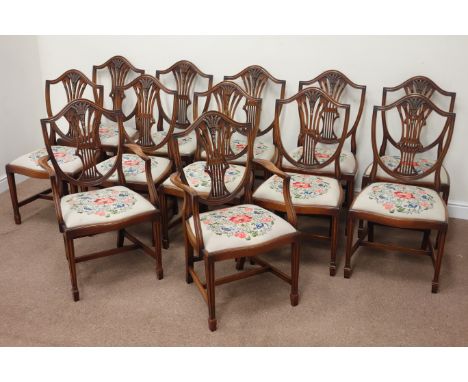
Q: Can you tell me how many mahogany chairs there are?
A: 12